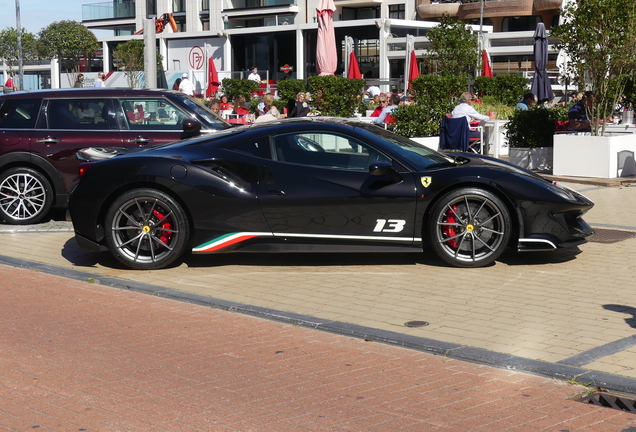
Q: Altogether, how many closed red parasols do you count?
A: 4